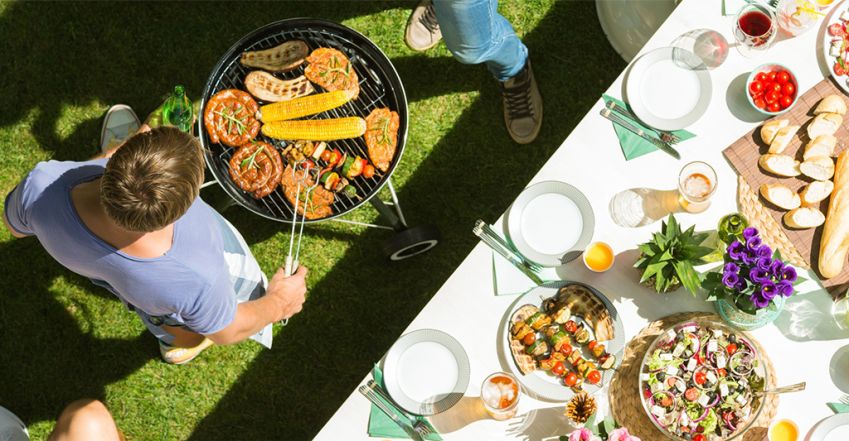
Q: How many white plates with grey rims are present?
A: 5